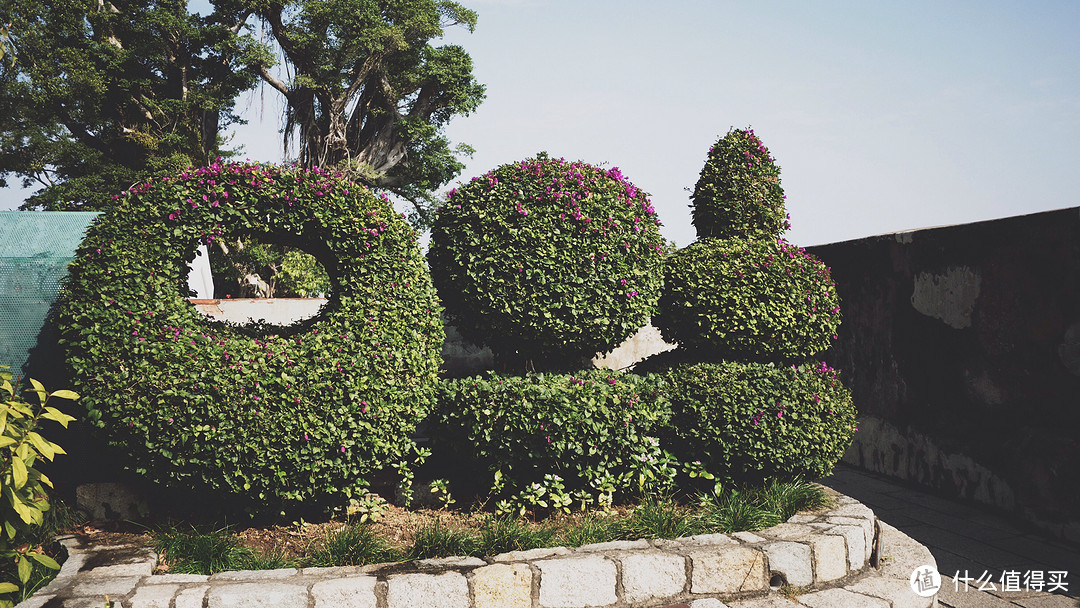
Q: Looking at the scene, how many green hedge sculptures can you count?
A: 3